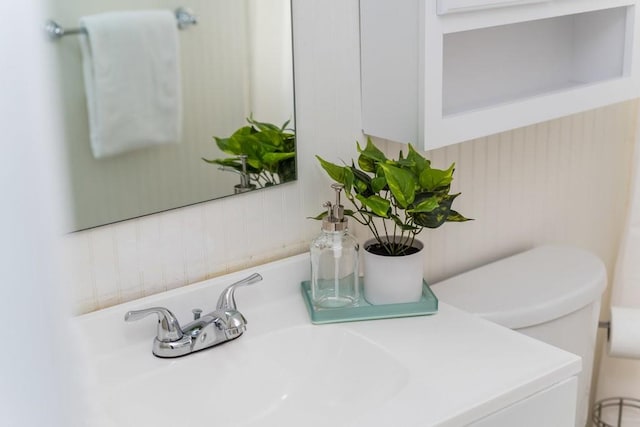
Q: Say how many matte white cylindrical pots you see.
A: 1